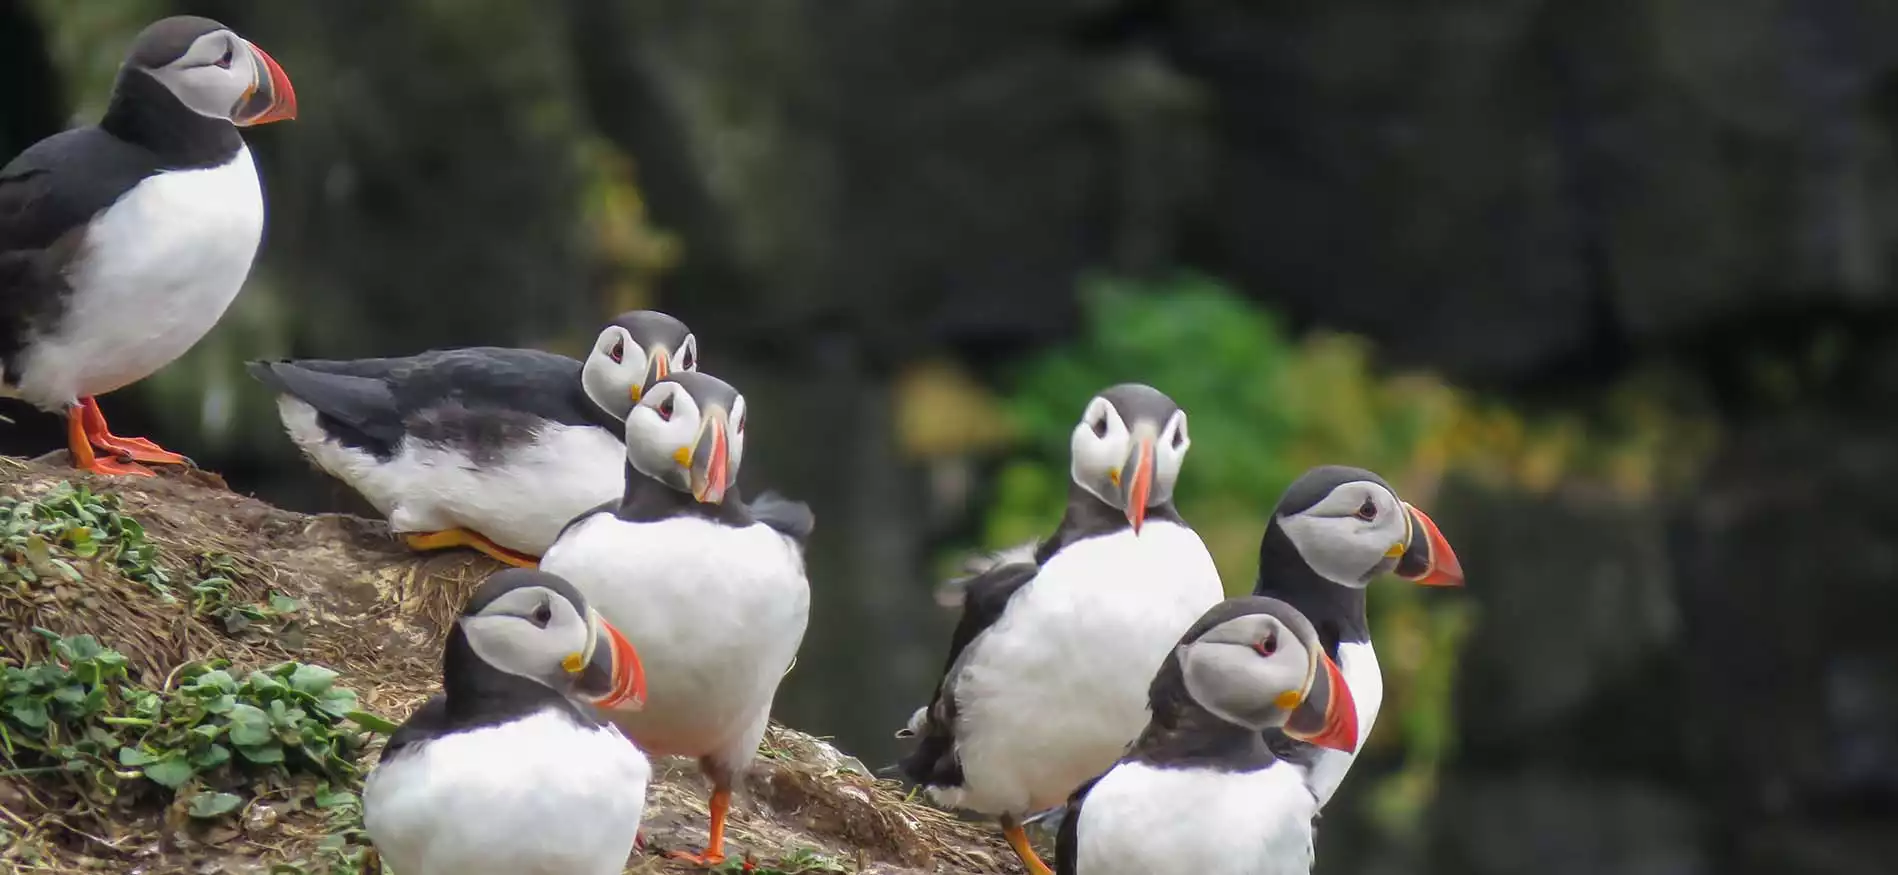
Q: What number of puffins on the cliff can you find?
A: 7